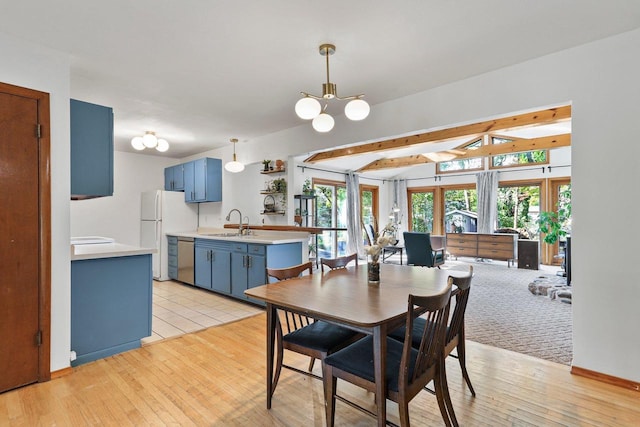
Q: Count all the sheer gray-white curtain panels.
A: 3